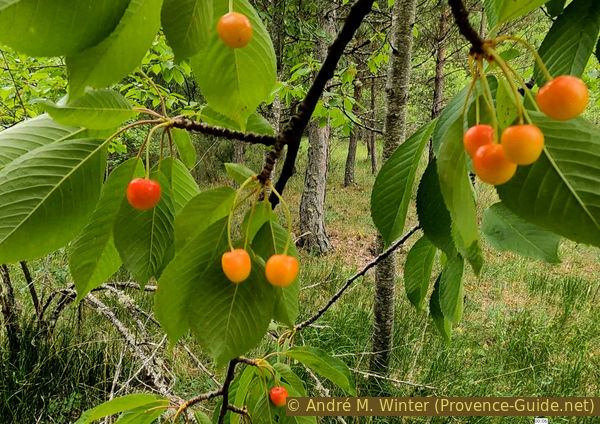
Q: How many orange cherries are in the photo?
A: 7